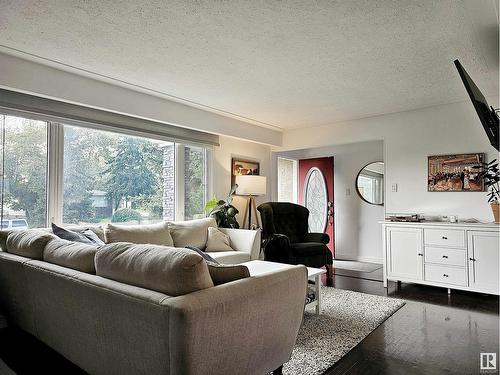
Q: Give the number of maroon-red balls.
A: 0